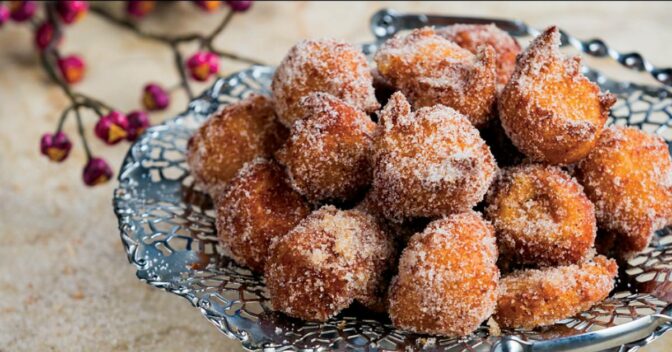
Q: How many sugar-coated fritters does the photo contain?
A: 13